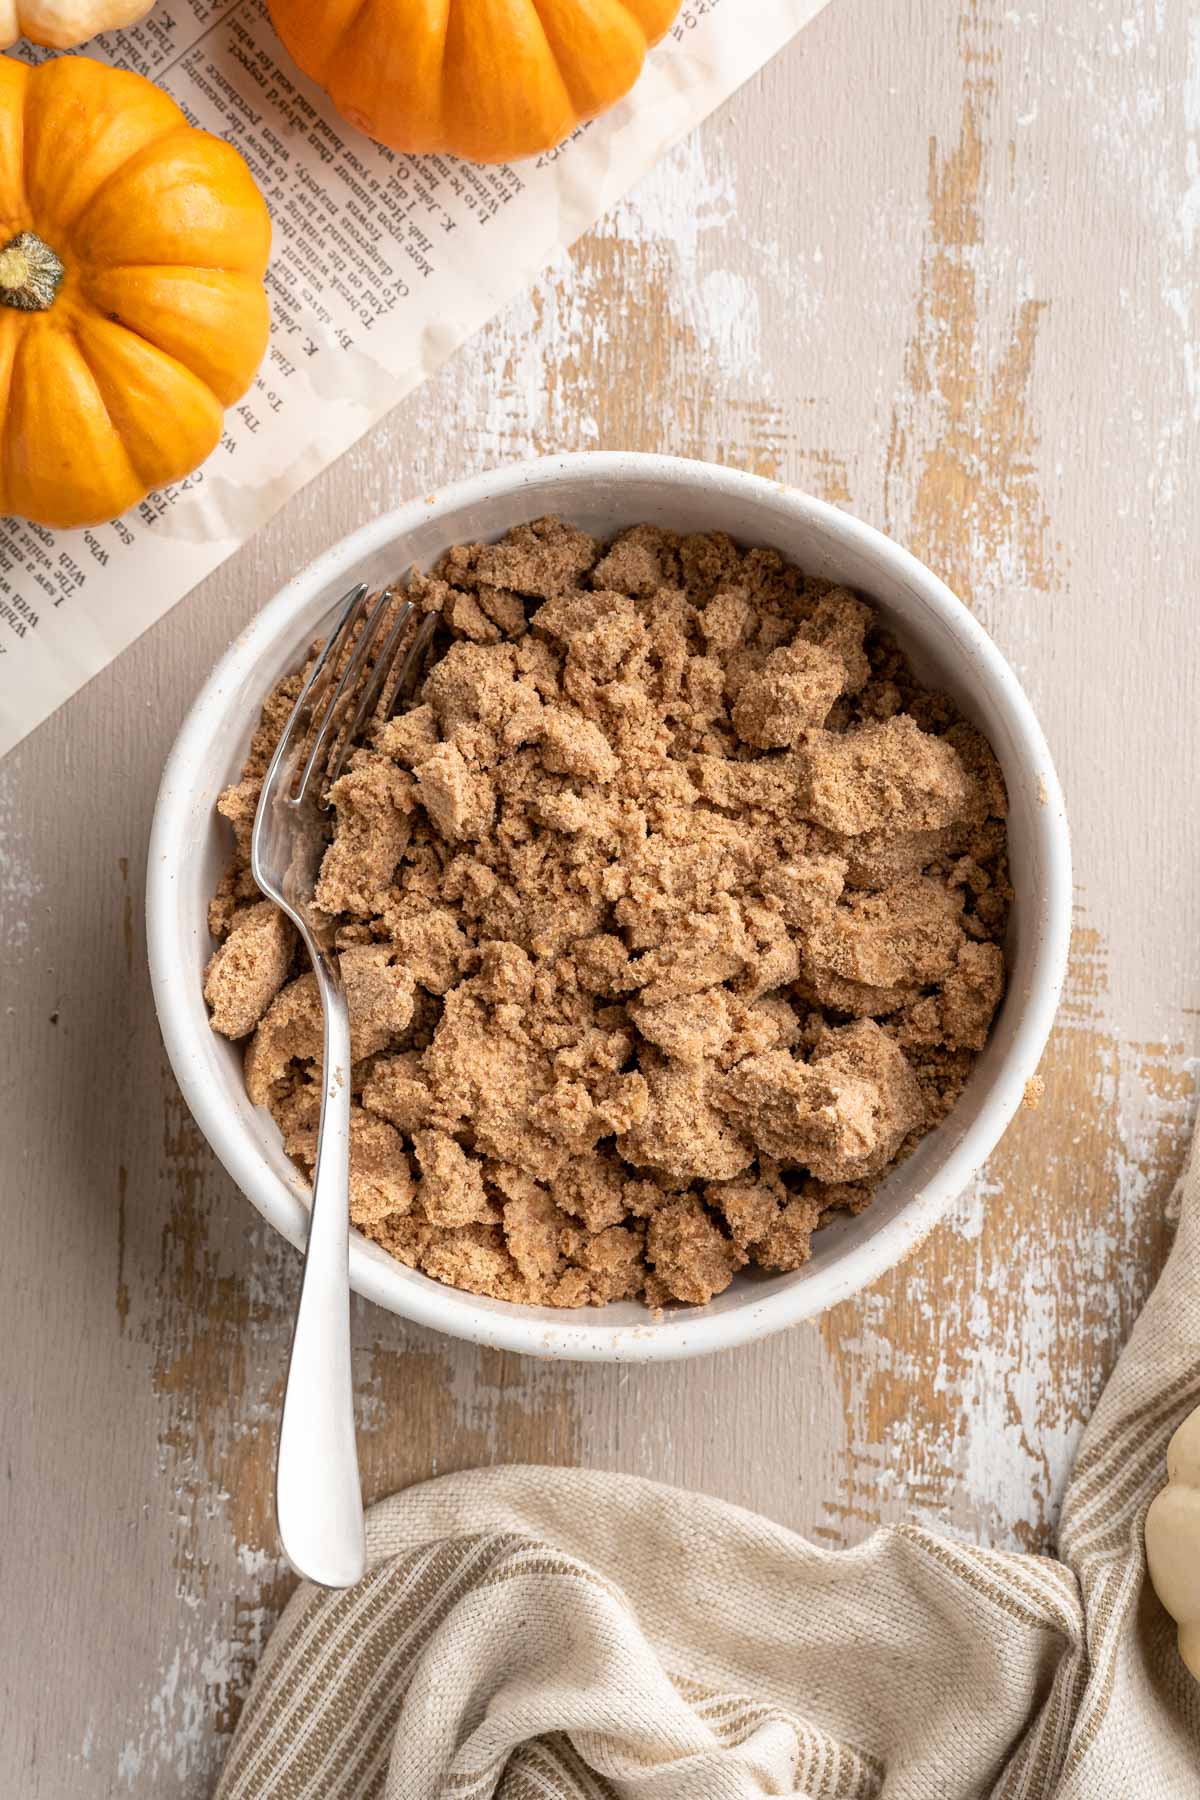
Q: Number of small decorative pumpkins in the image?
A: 4